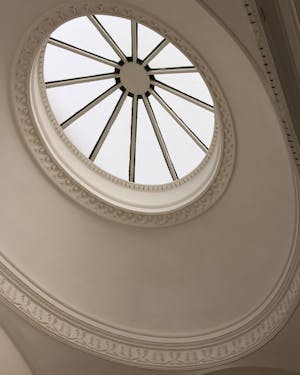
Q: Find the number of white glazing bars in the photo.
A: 12